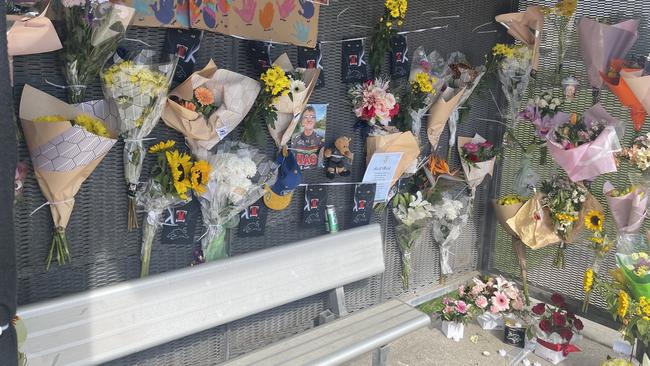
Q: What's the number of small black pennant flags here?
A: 9